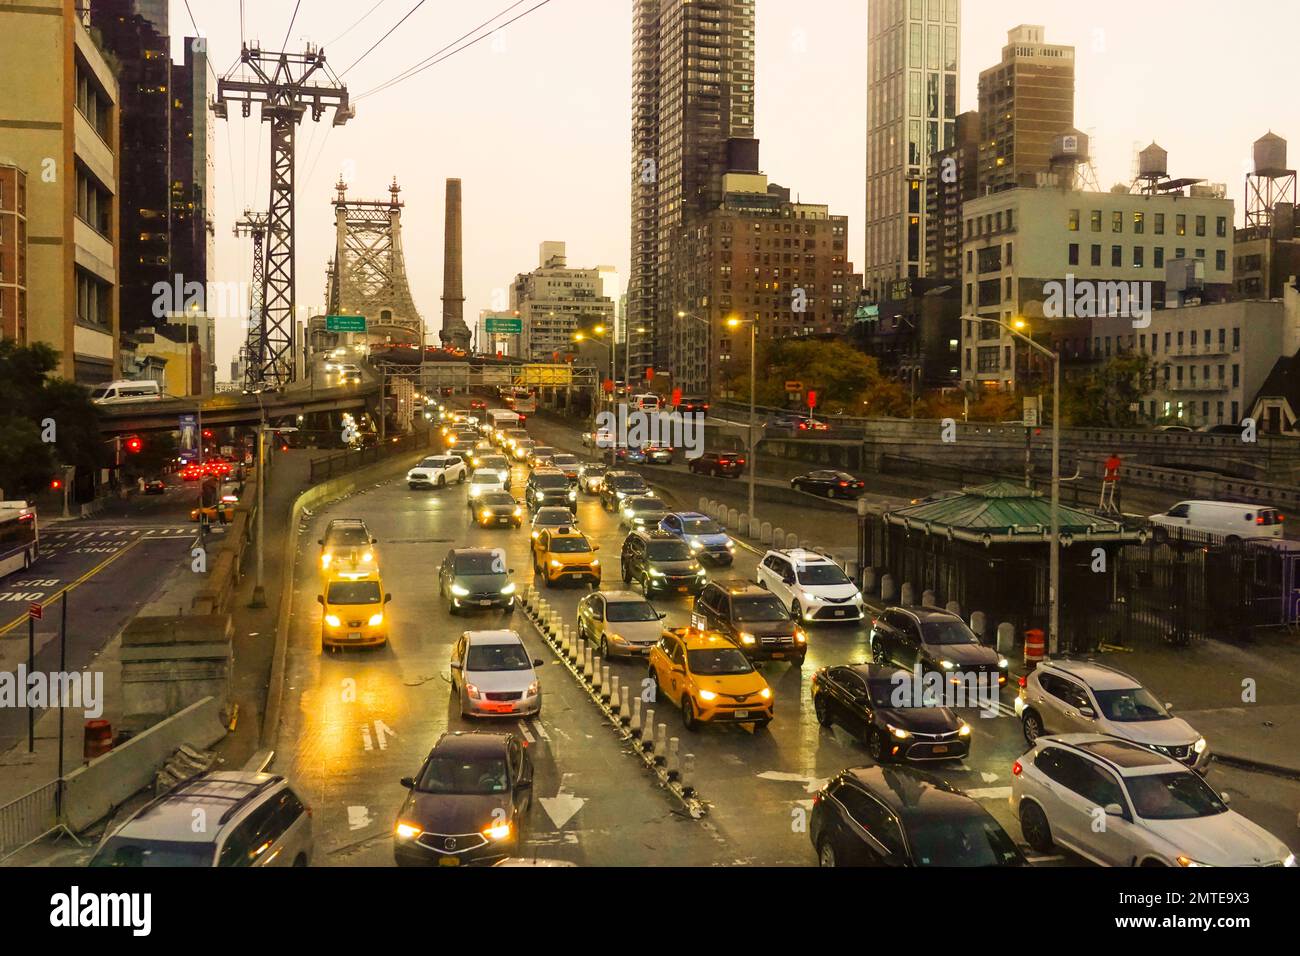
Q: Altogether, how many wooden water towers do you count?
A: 3